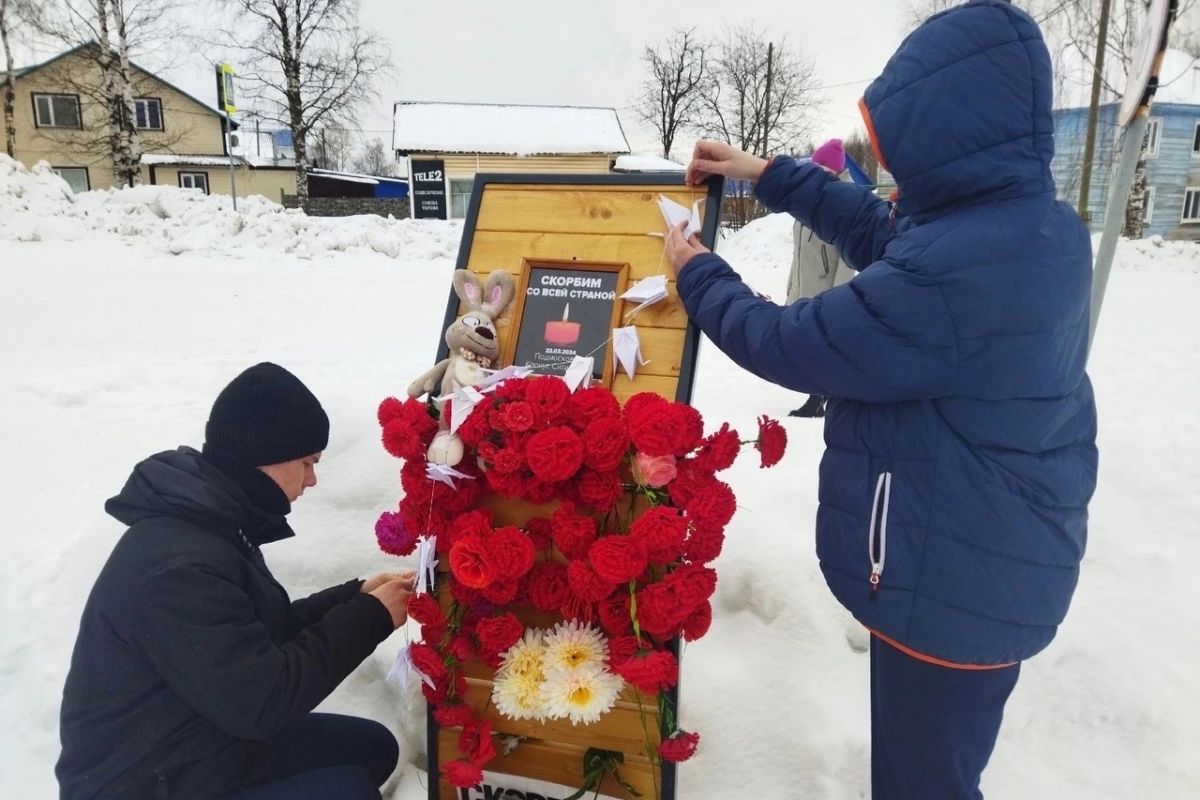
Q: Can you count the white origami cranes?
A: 9